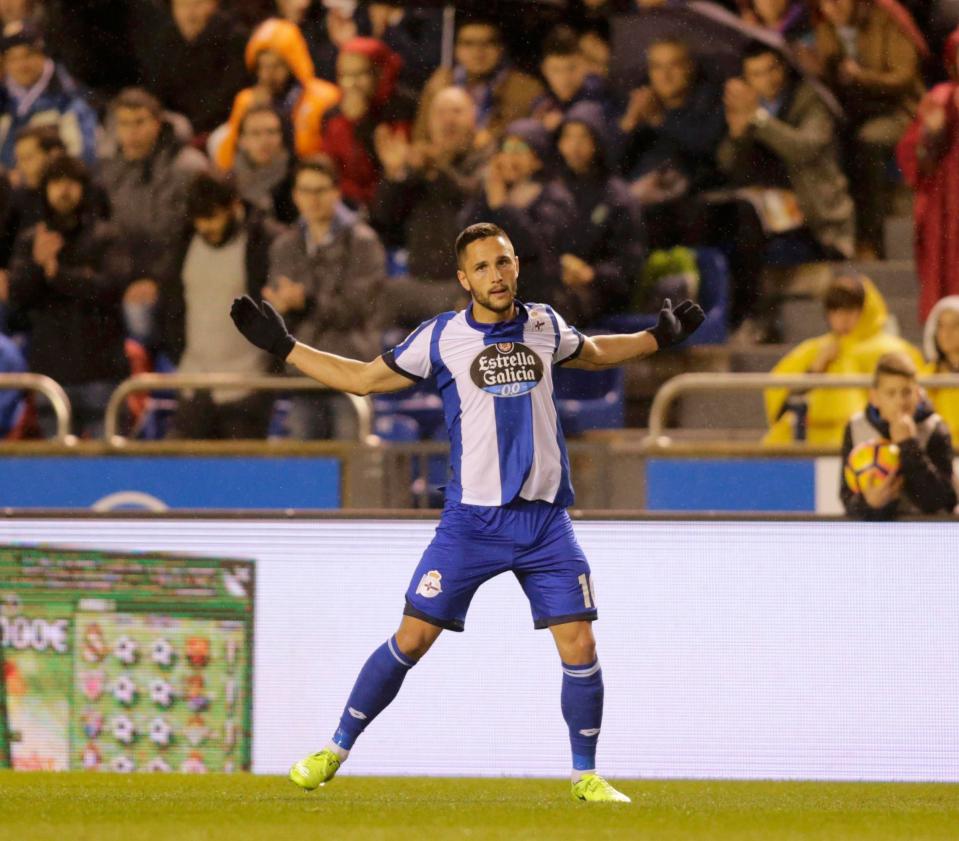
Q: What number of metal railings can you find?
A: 3